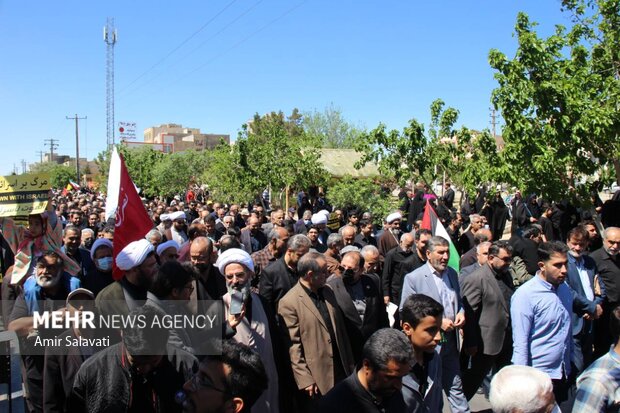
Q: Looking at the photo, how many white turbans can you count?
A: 9